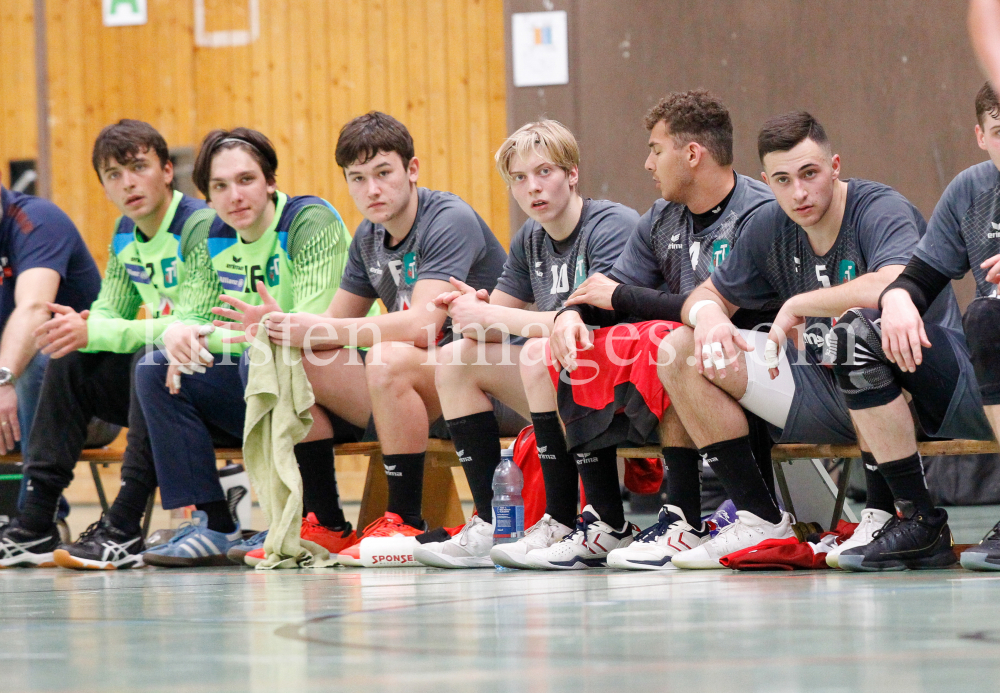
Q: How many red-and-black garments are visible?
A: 1